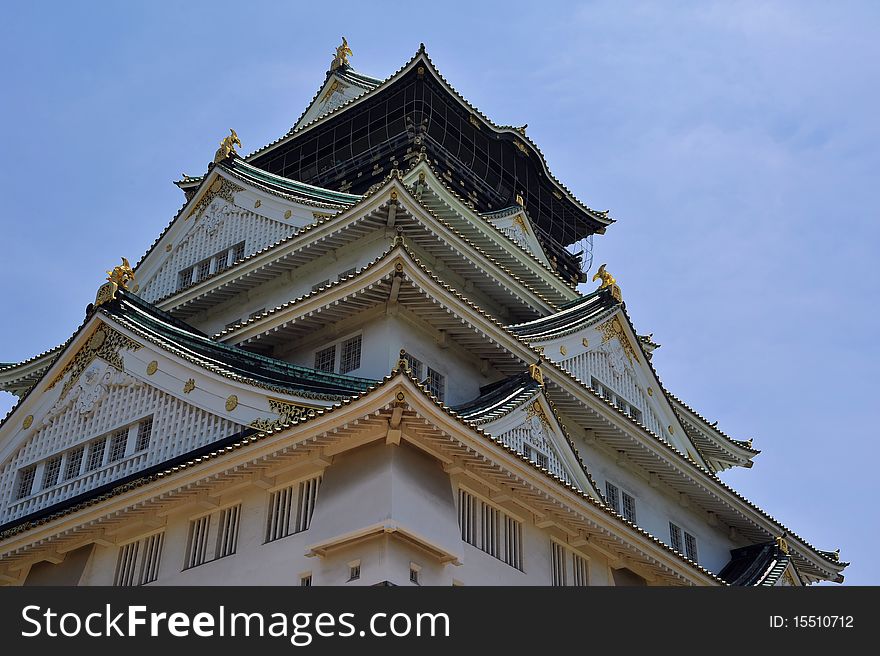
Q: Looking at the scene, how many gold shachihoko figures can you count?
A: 4